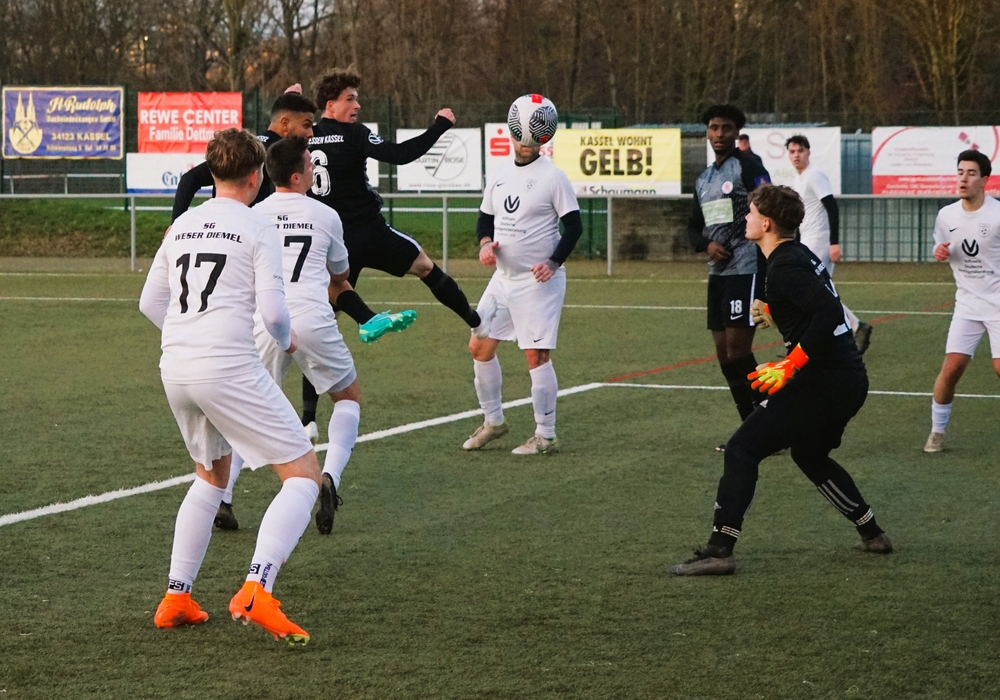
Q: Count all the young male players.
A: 9